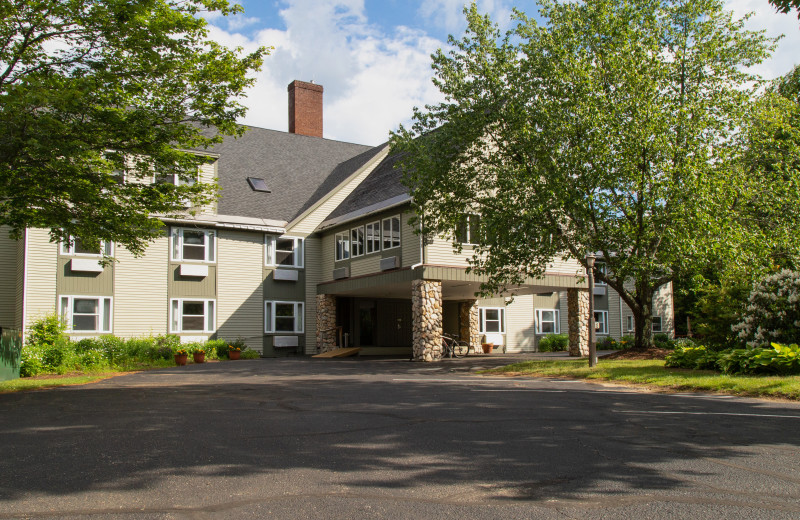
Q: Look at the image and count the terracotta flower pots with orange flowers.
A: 3